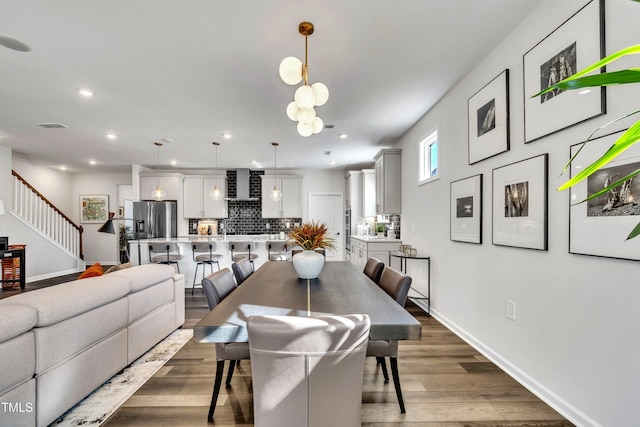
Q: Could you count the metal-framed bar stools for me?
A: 4